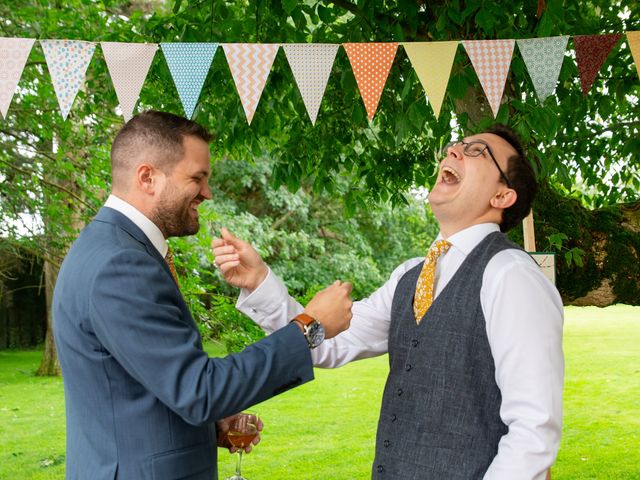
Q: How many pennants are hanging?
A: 12